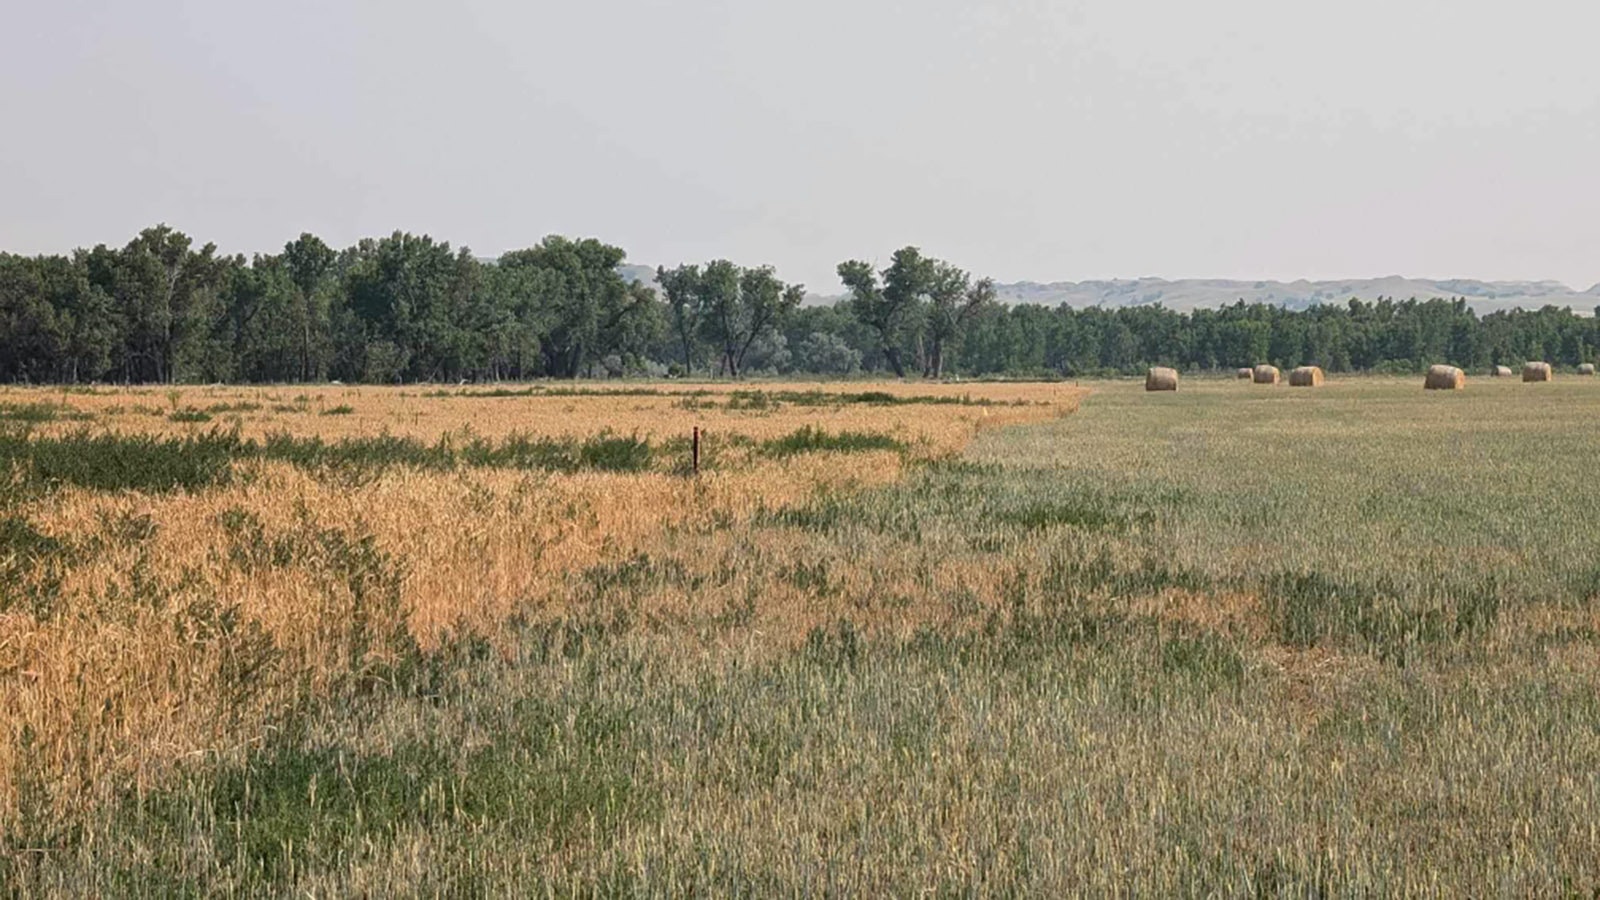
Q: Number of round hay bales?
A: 8